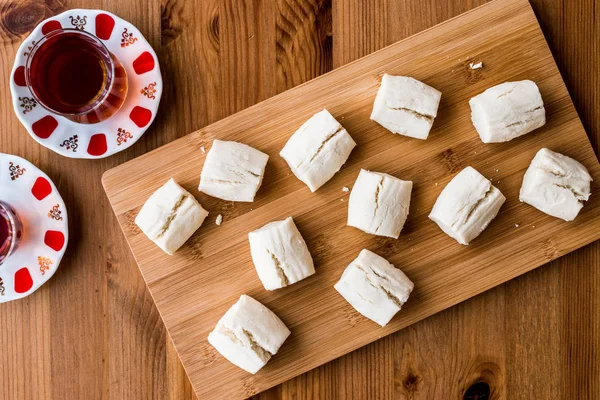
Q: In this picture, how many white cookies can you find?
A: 11